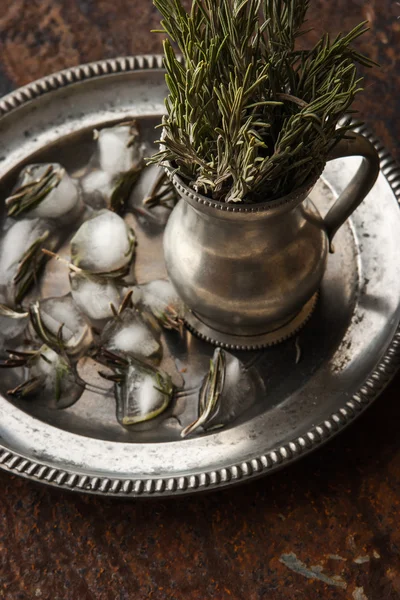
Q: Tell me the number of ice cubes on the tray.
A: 14